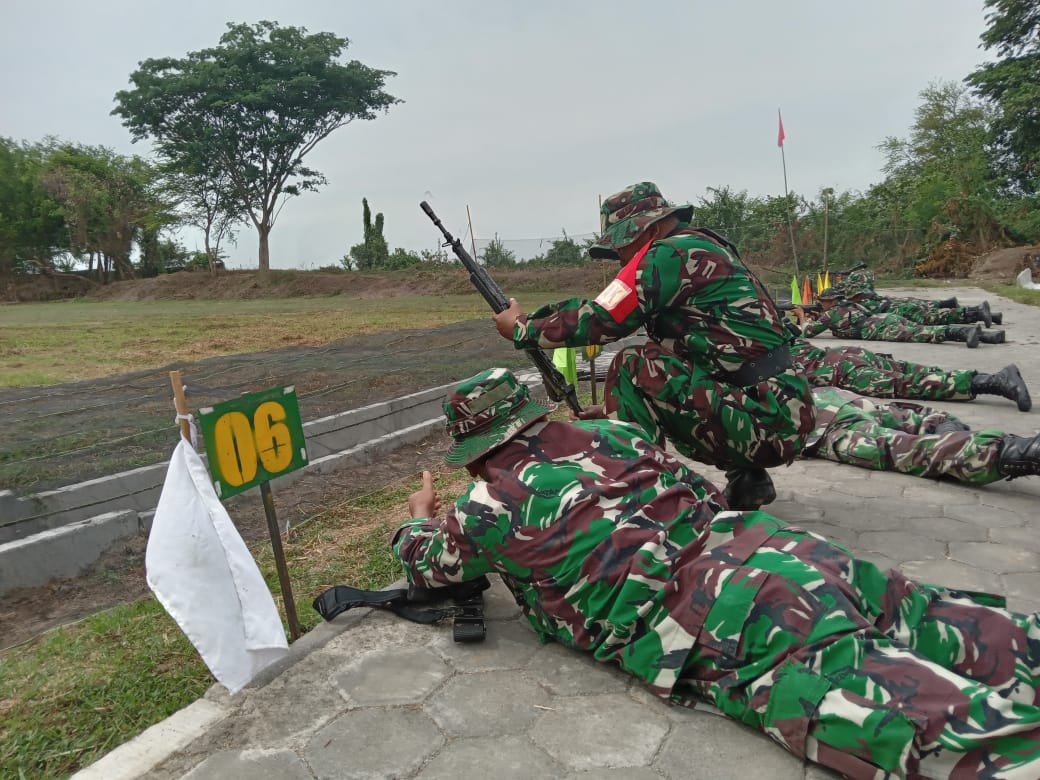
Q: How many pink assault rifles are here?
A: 0